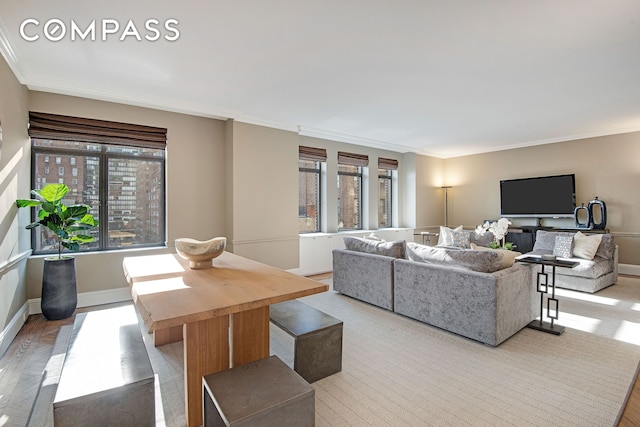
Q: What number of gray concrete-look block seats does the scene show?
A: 3